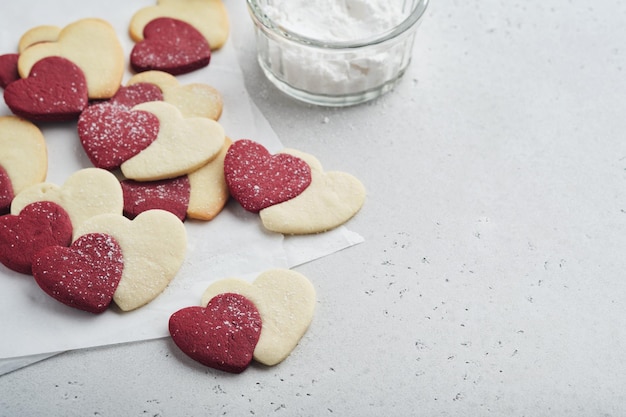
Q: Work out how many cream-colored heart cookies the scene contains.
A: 11